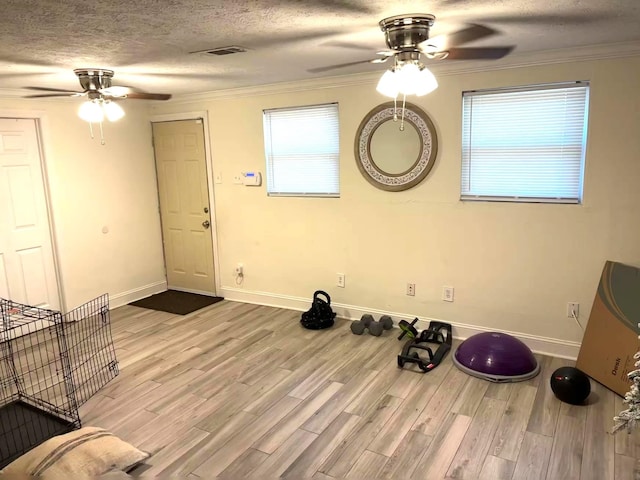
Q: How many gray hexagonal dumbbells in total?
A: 2